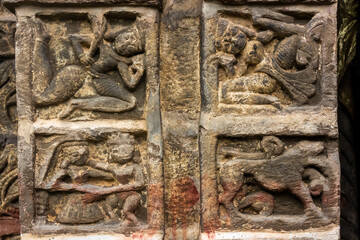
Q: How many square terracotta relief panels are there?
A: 4